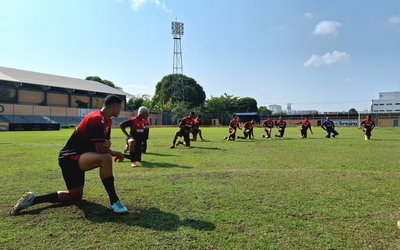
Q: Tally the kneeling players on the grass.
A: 11